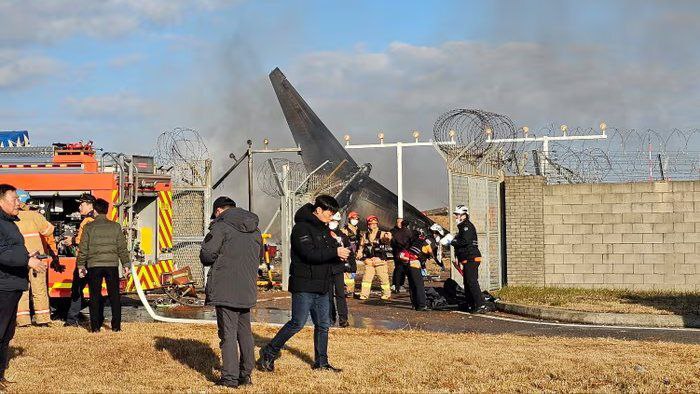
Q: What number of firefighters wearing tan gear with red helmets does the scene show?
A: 2